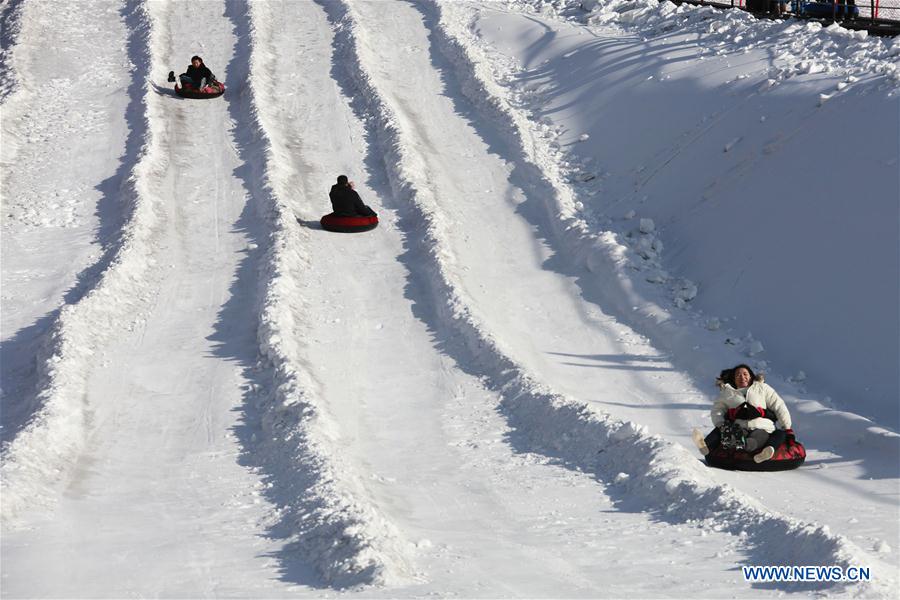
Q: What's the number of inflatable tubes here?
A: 3